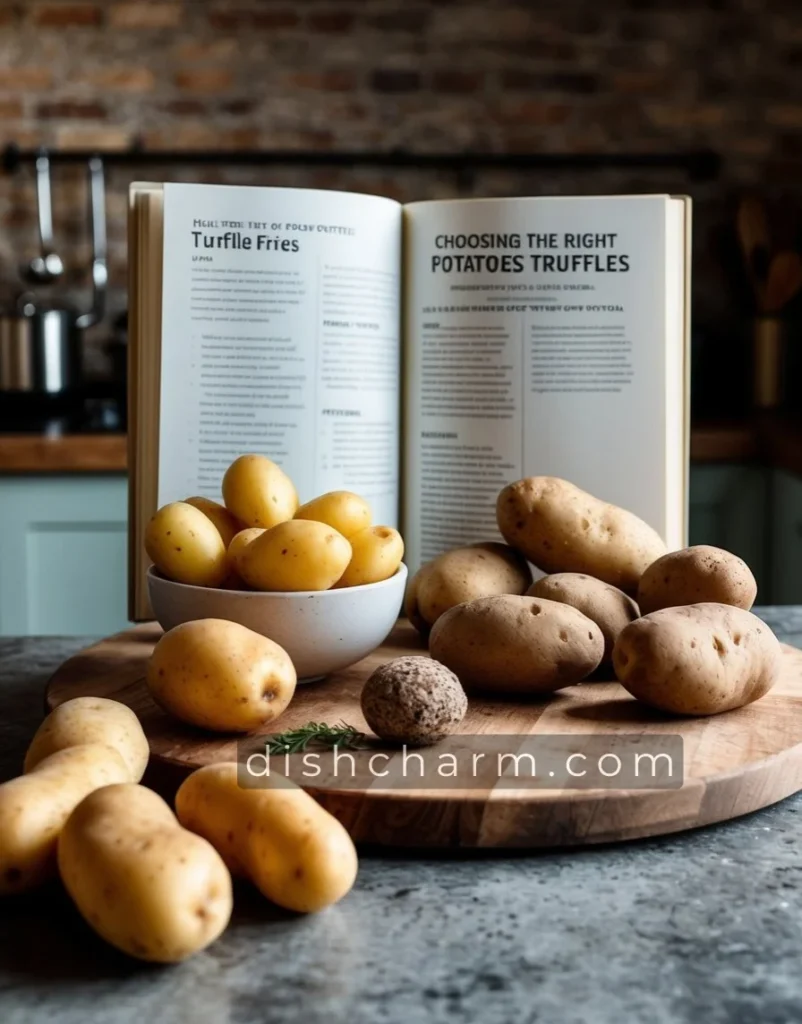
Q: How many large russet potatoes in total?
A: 6